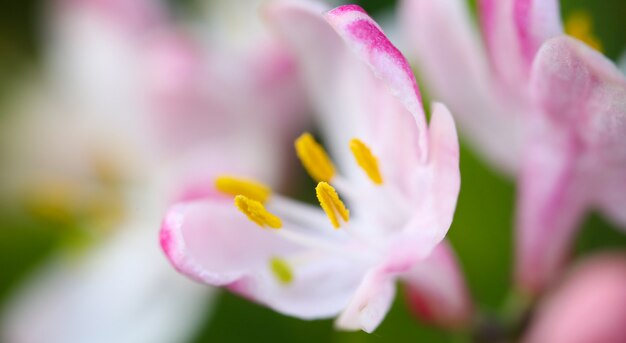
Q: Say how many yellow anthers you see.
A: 5